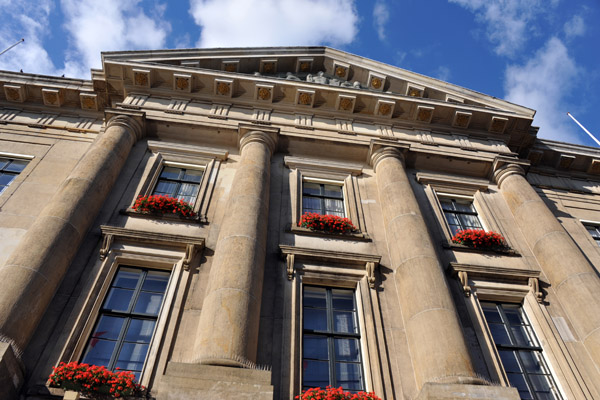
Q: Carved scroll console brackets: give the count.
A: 6